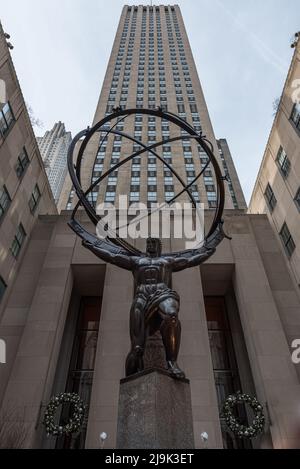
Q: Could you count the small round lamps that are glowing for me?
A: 2